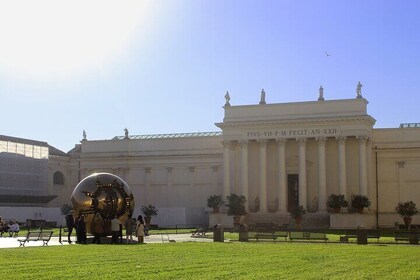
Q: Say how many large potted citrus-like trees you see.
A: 8